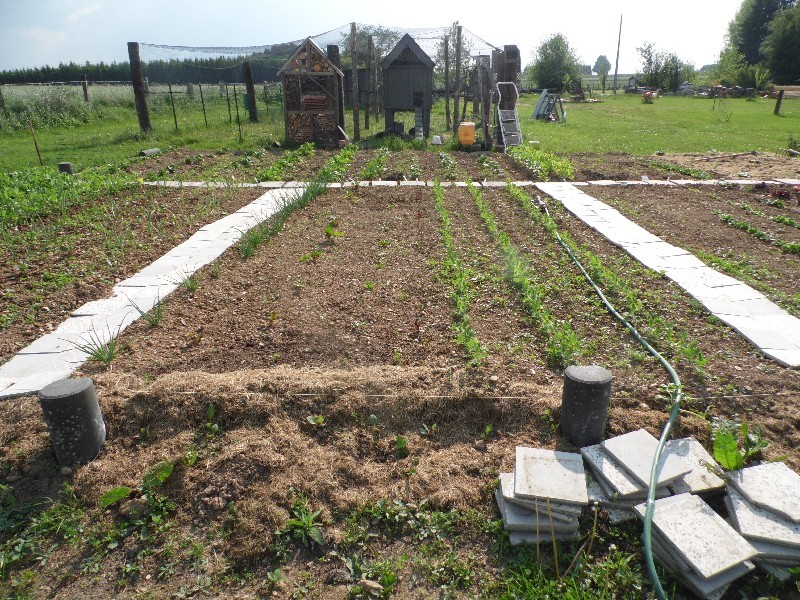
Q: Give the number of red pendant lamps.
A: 0